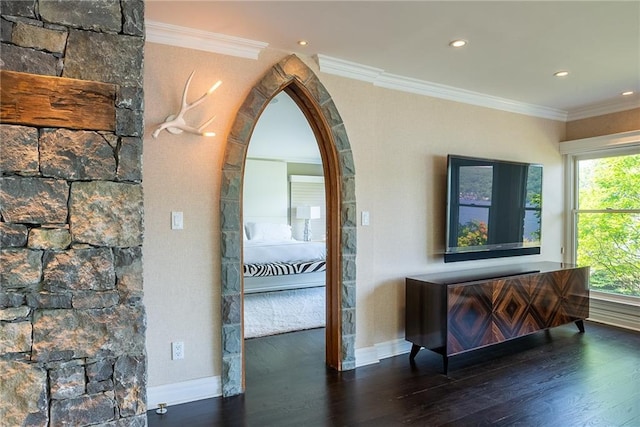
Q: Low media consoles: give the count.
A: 1